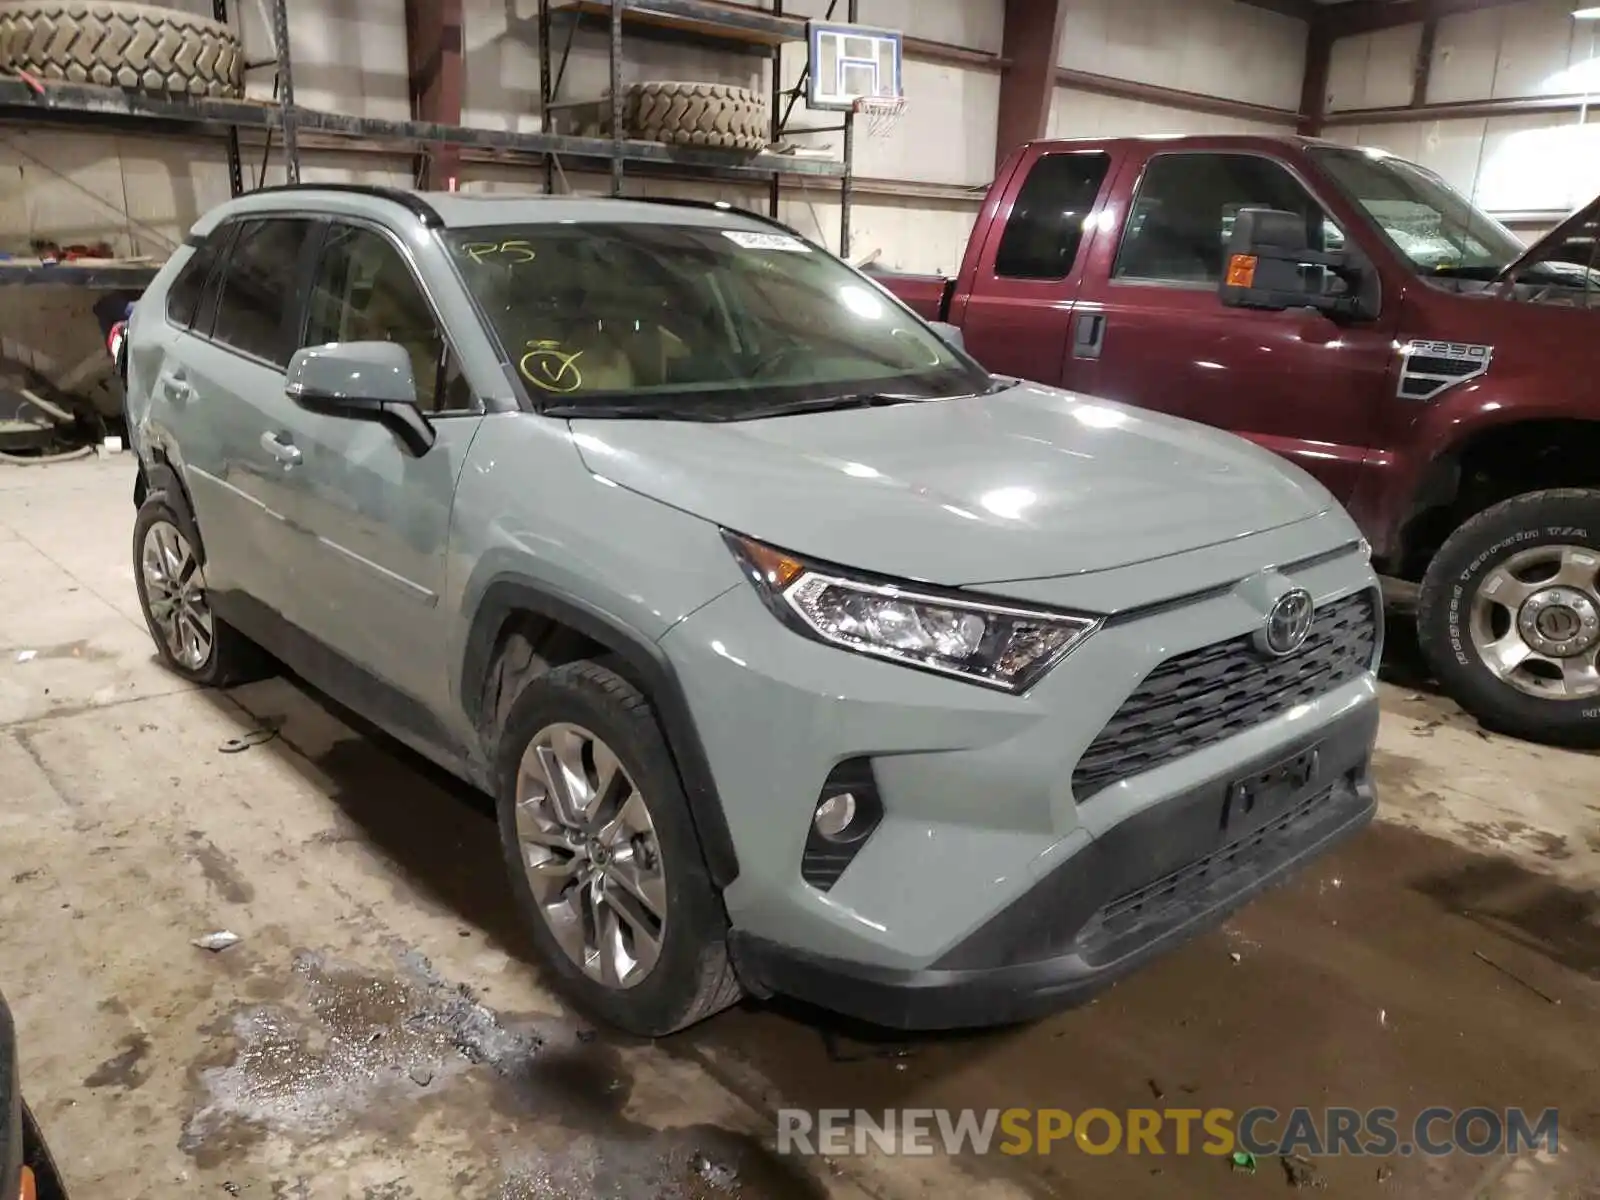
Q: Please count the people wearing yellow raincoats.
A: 0